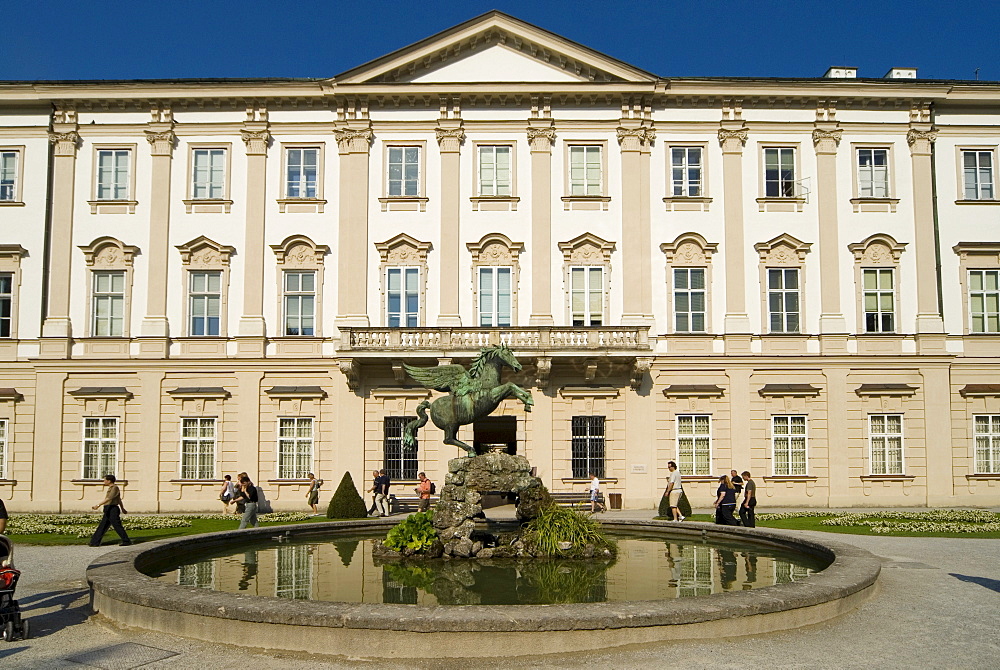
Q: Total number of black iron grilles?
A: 2